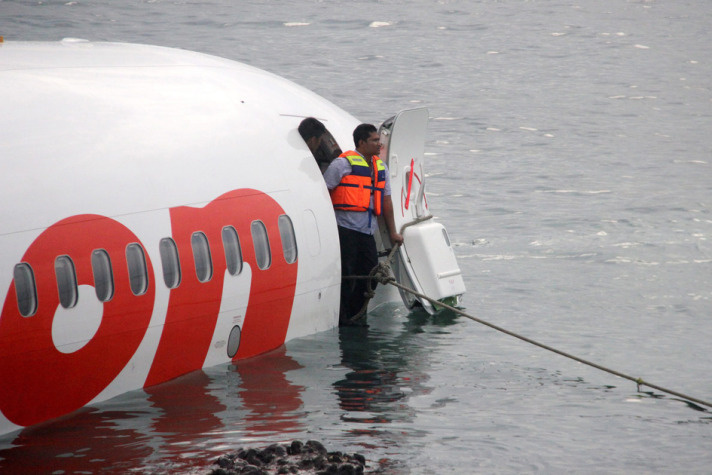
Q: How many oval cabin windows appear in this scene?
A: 9